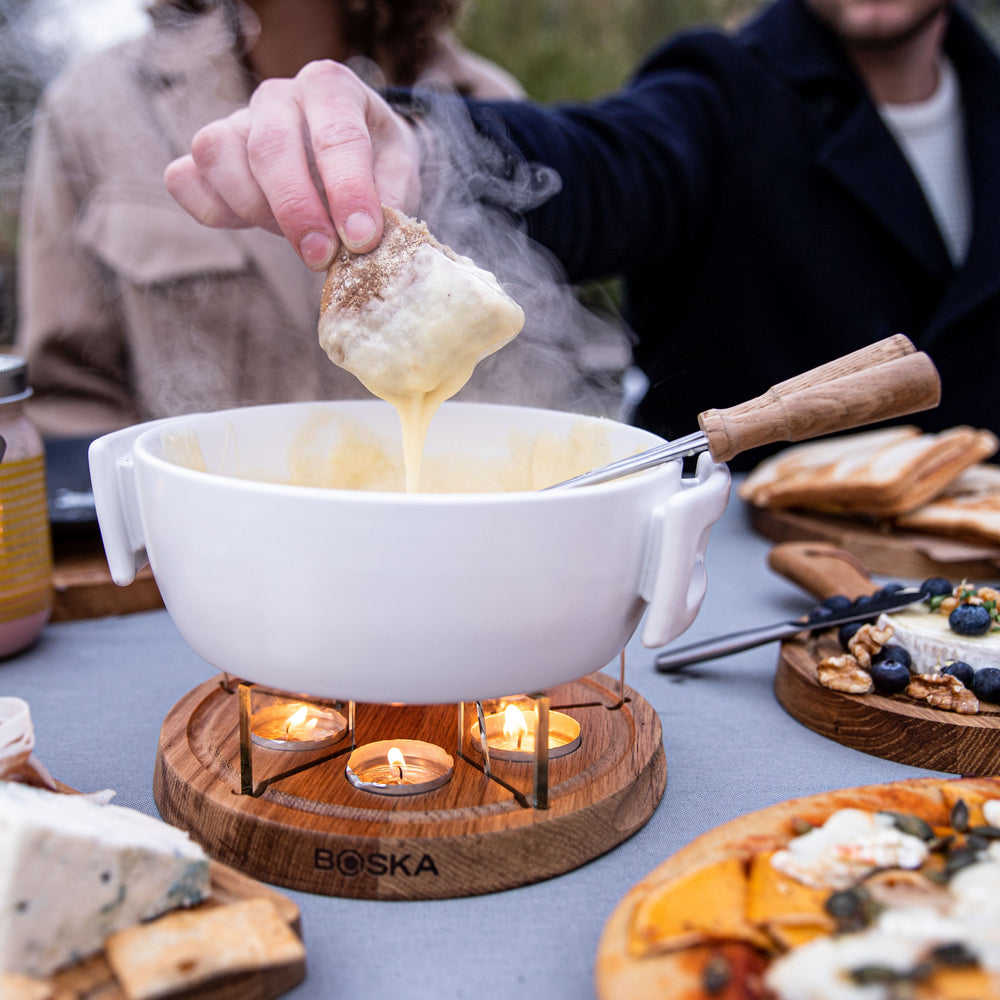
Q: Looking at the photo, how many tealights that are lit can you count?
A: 3